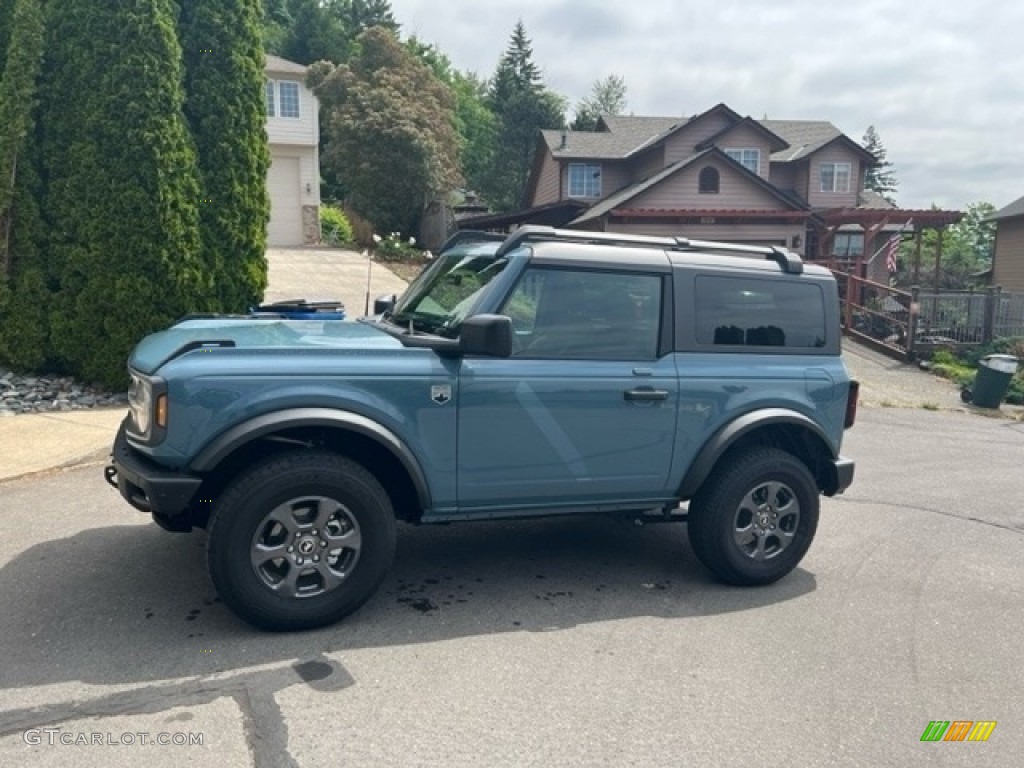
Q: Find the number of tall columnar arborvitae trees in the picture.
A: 3